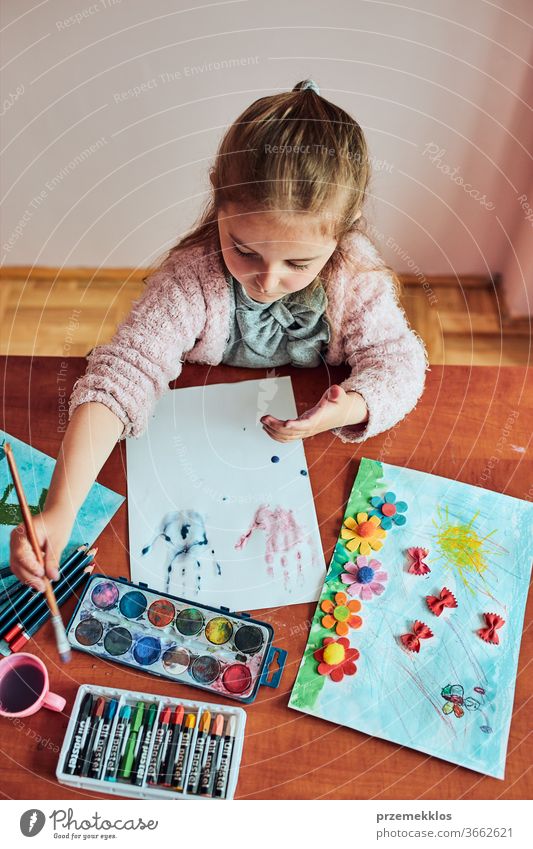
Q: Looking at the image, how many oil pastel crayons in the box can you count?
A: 12